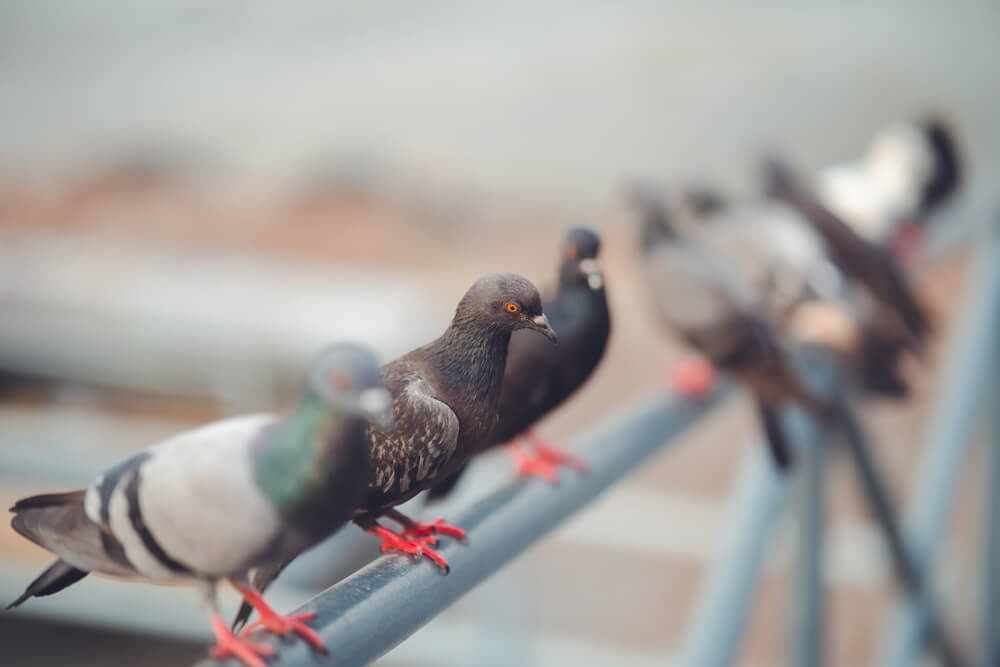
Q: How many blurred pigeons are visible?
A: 6